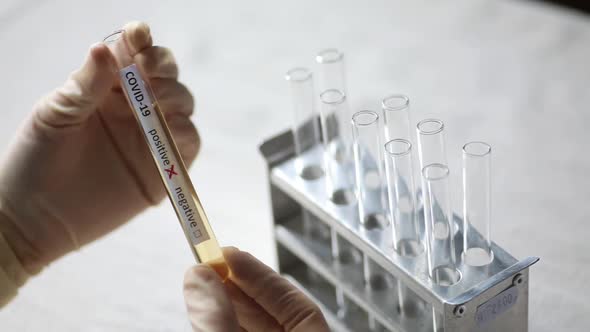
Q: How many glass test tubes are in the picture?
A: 10